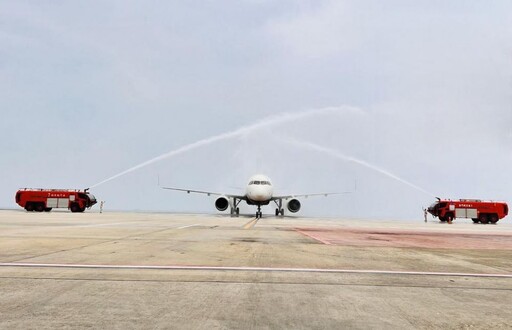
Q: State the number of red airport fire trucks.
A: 2